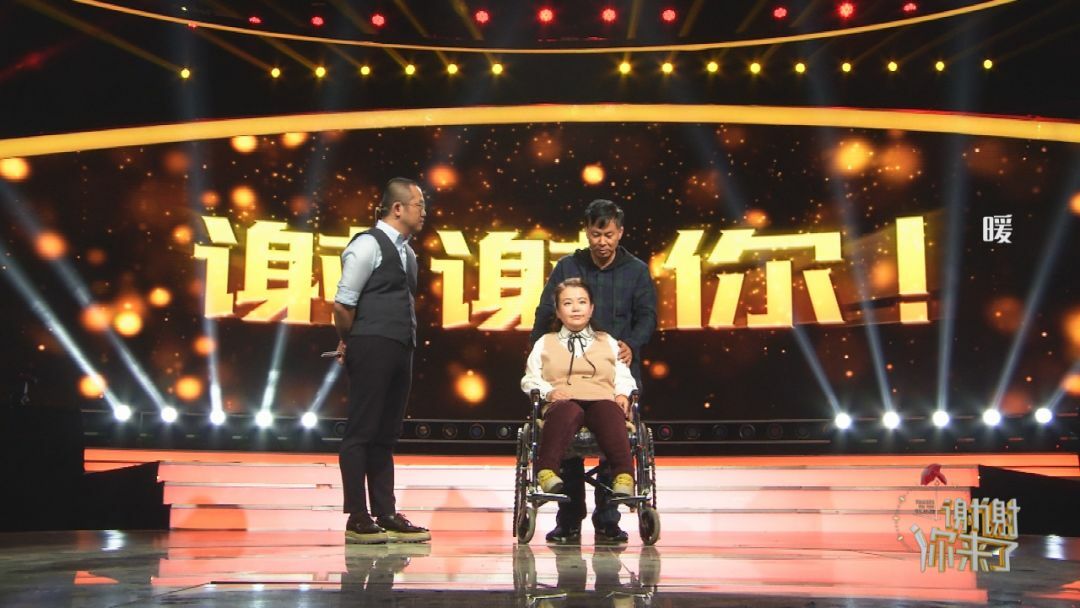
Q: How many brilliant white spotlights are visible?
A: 10